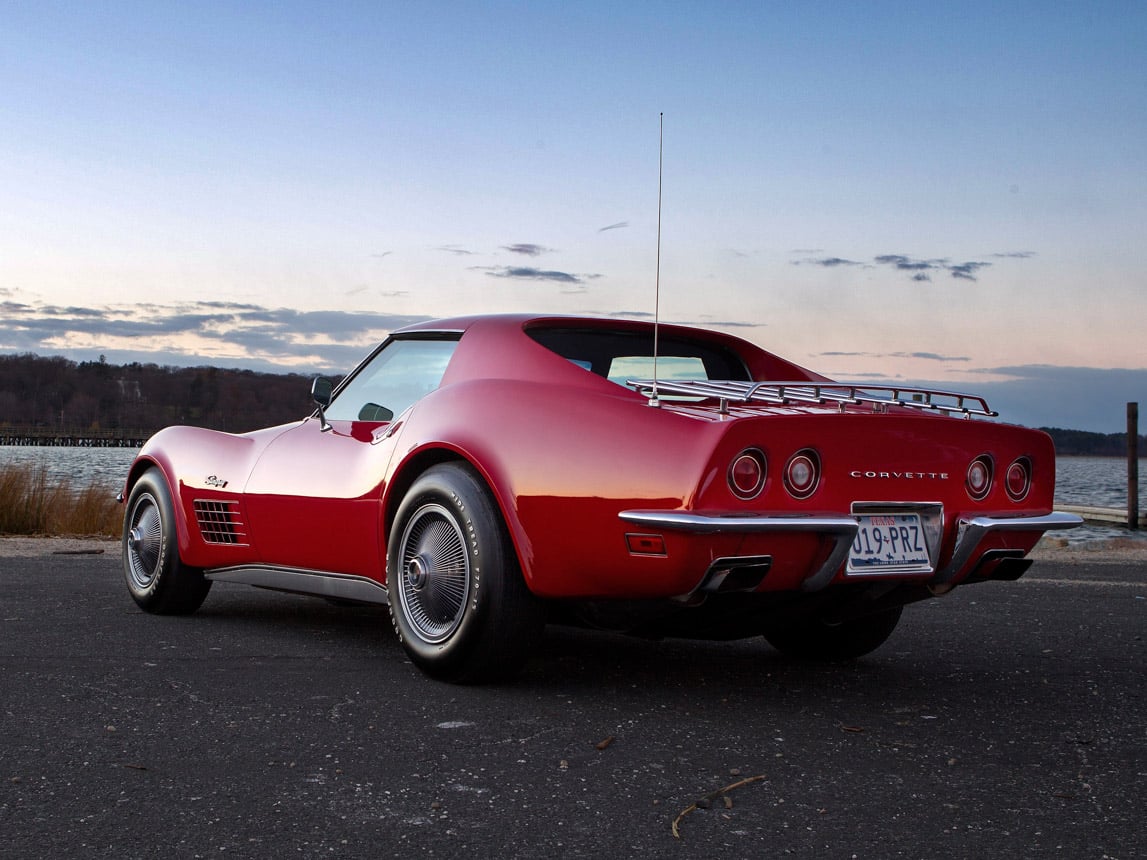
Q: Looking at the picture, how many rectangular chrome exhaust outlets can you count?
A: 2